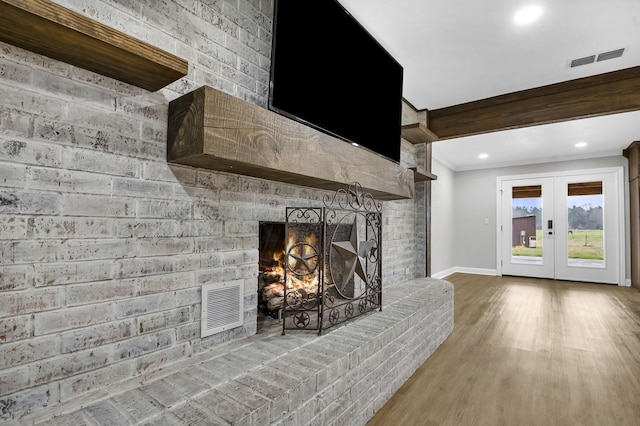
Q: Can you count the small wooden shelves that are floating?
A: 3